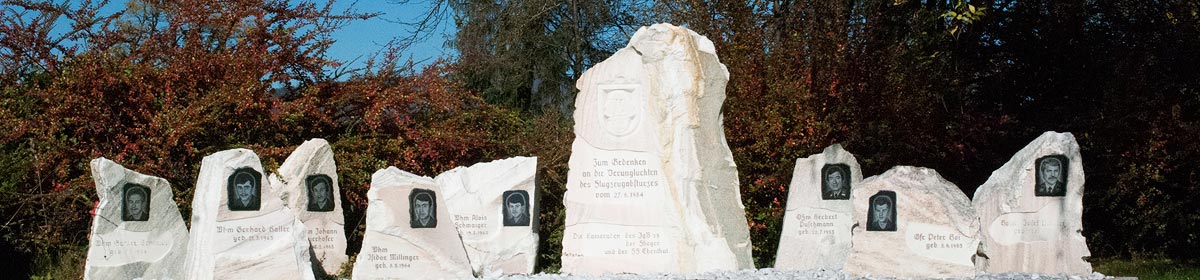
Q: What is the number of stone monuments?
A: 9